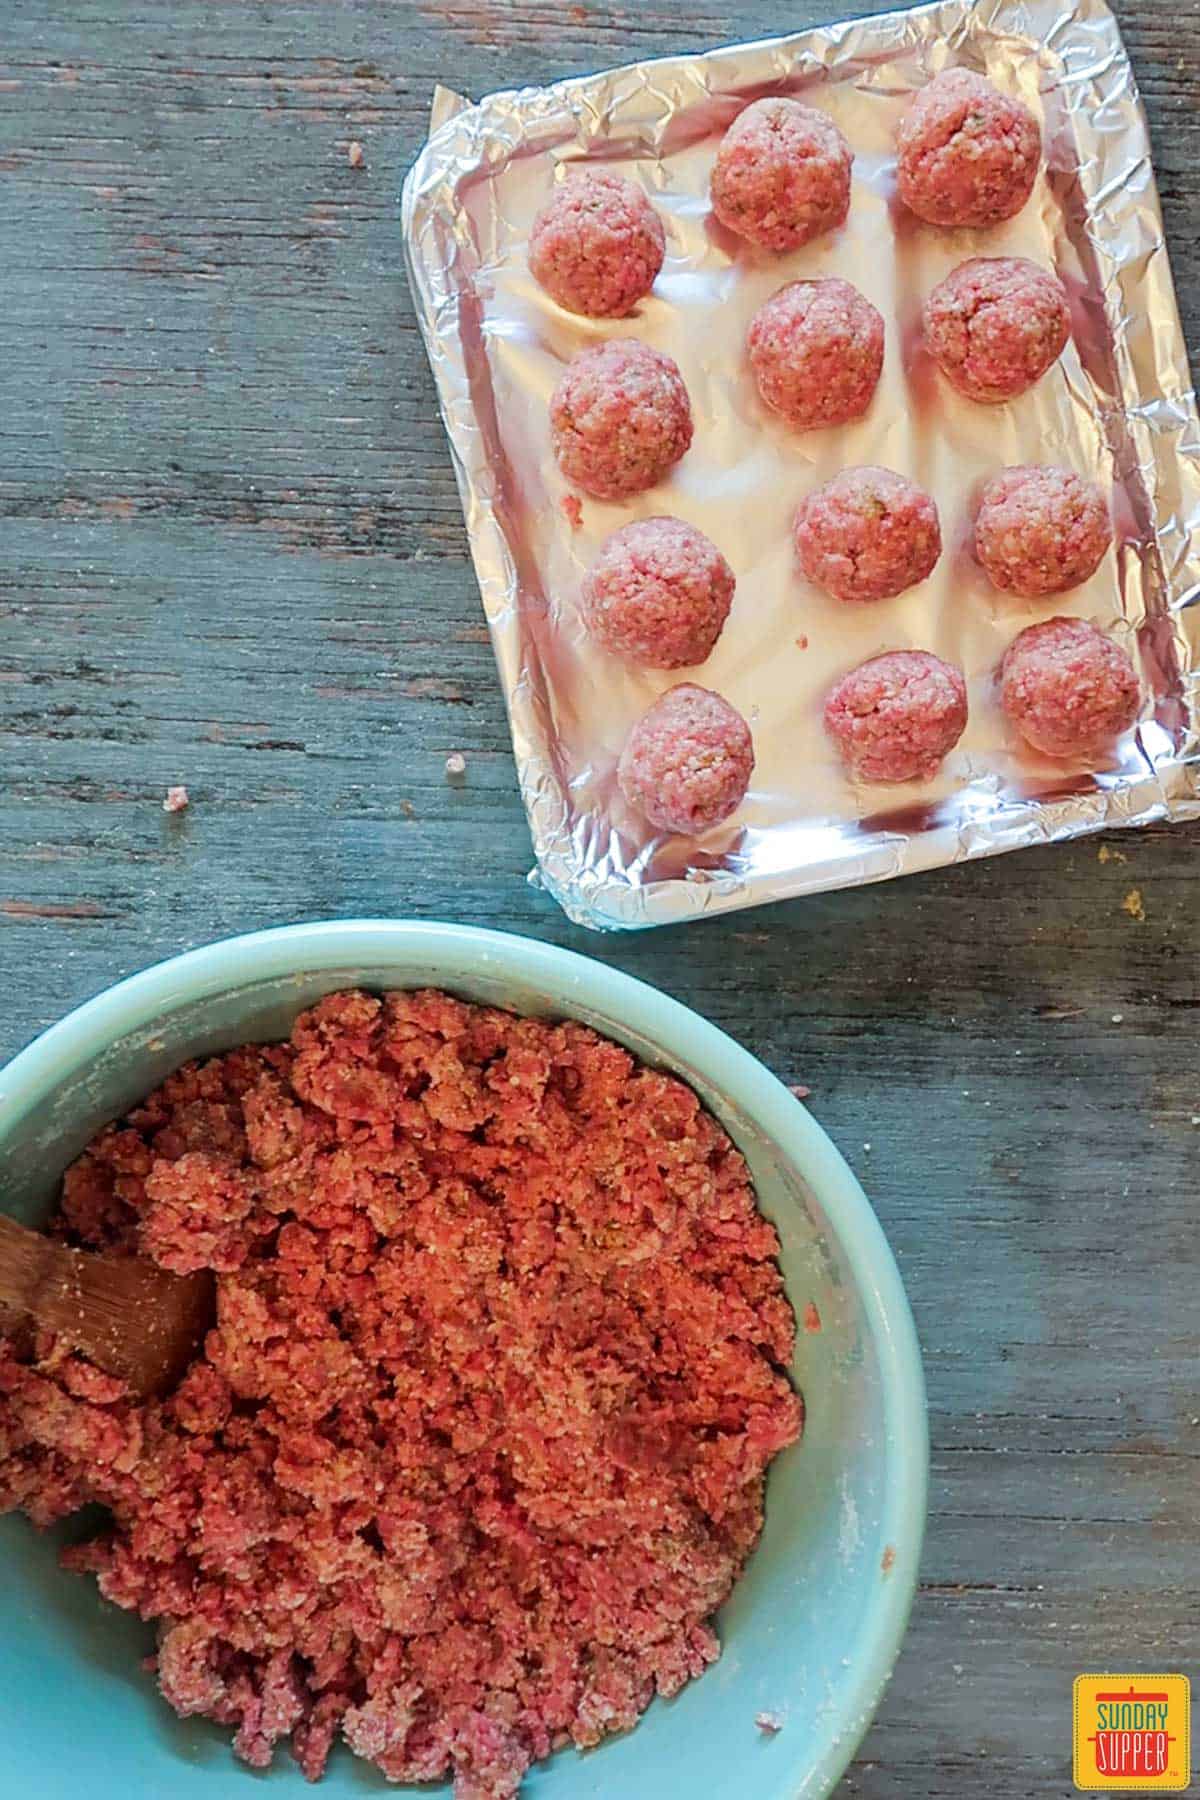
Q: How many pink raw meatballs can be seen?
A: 12